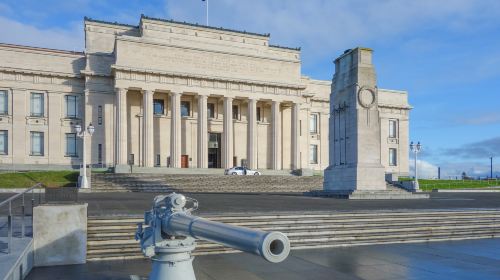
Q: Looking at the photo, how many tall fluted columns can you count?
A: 8